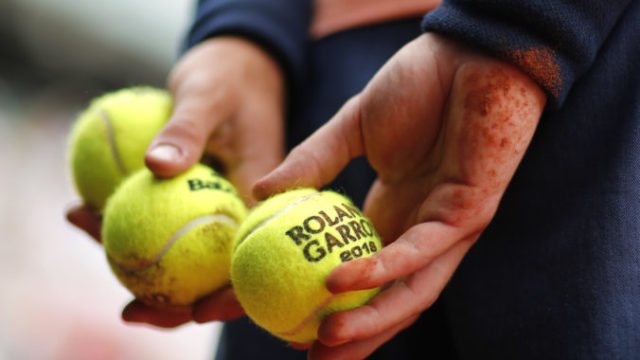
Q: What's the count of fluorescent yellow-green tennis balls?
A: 3